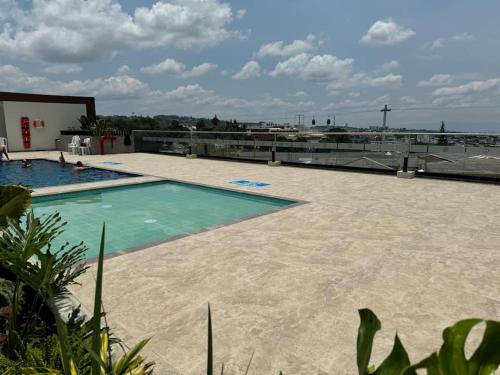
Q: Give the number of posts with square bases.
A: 3